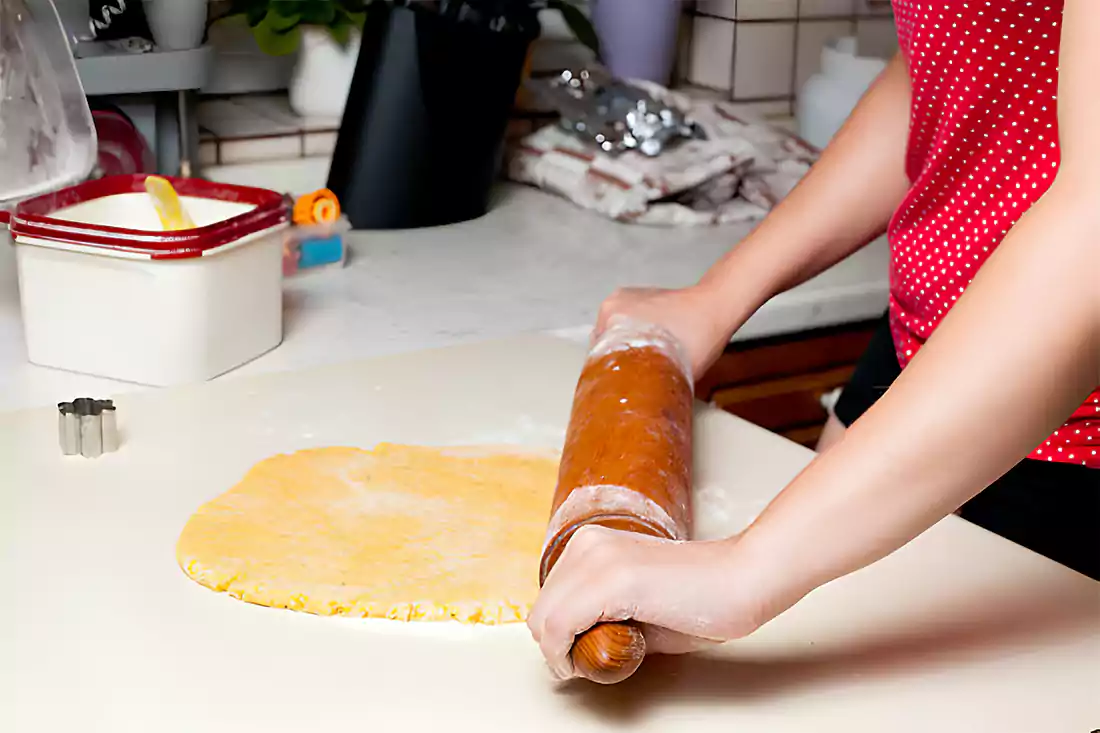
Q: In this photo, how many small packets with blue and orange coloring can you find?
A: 1